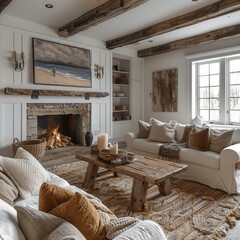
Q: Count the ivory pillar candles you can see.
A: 2